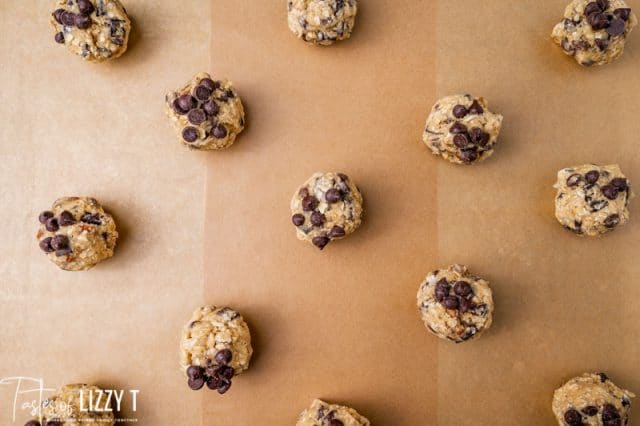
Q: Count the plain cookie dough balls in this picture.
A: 0